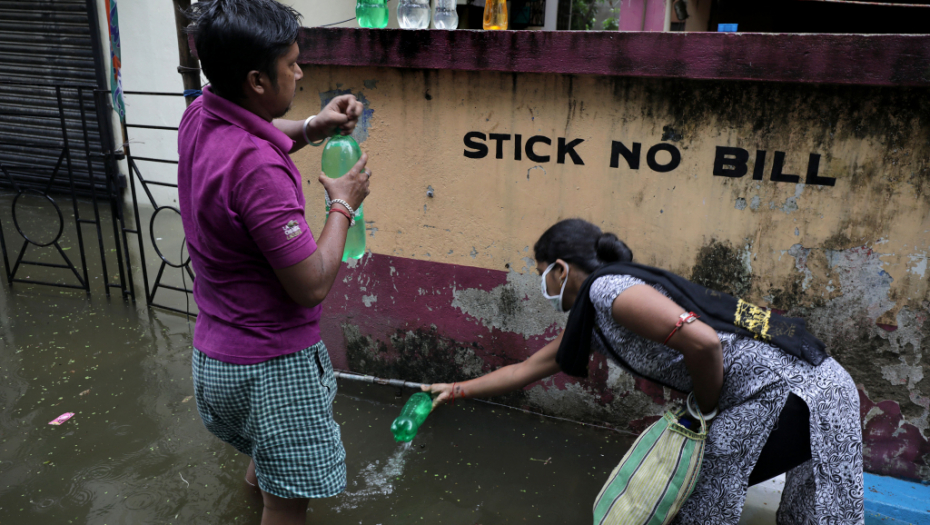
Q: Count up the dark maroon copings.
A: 1